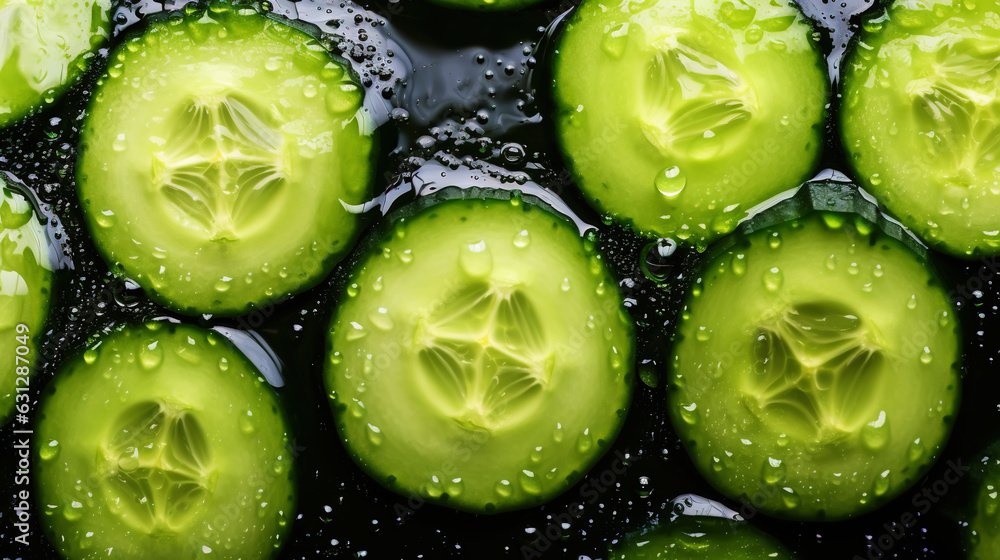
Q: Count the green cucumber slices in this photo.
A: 11